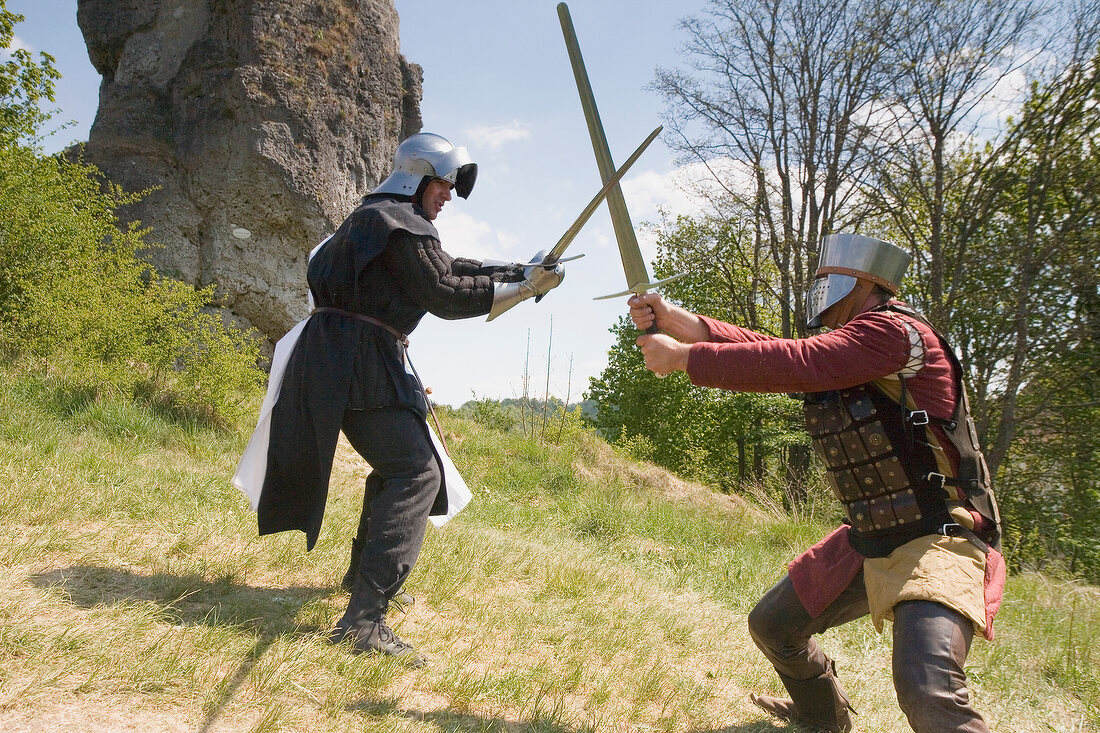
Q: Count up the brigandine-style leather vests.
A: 1